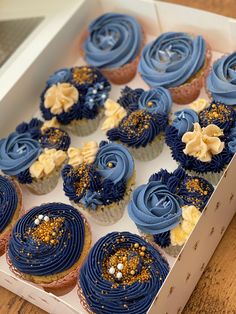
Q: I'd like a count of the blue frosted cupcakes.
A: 12